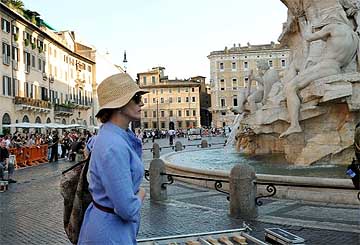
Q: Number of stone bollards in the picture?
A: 5